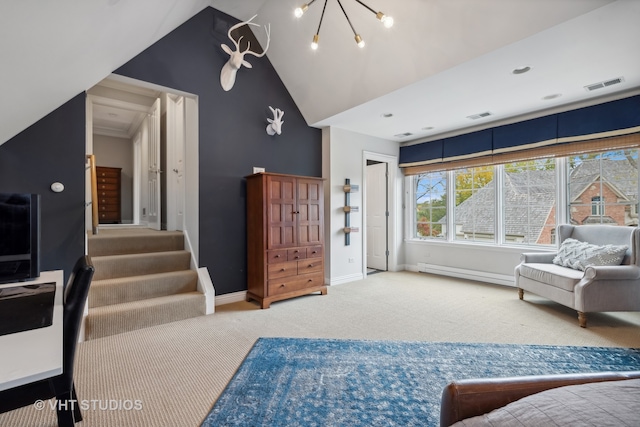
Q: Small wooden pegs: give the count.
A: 3